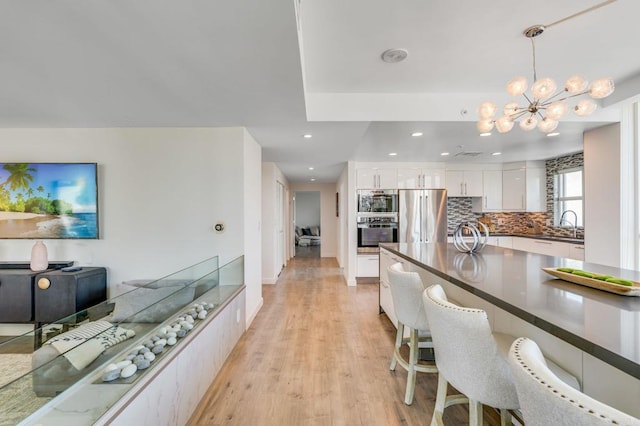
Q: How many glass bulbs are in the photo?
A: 12